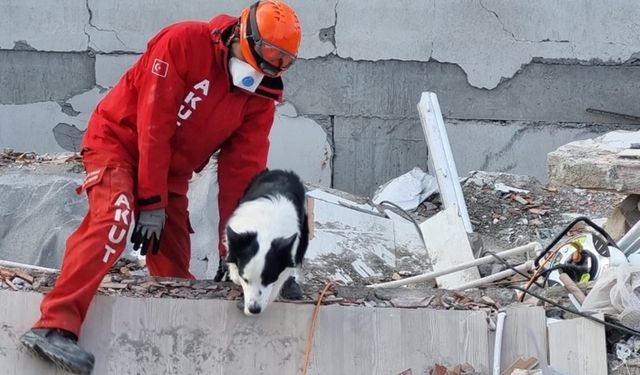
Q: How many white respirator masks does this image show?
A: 1